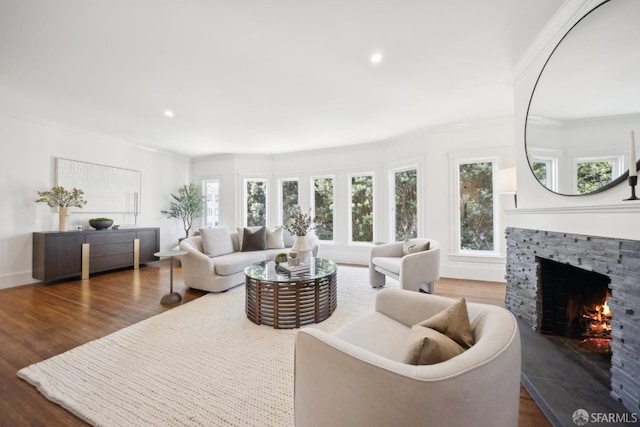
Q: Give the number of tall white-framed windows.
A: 7